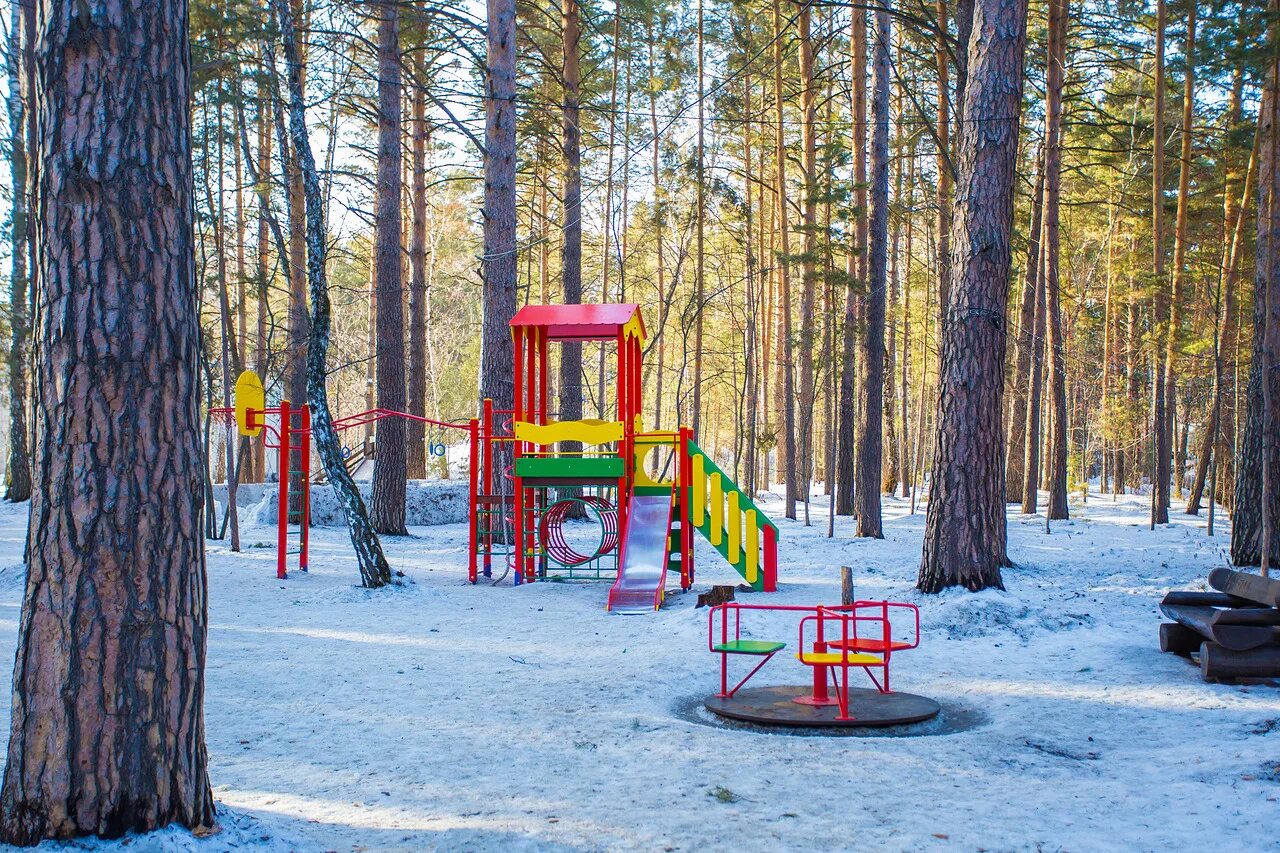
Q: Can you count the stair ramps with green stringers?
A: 1